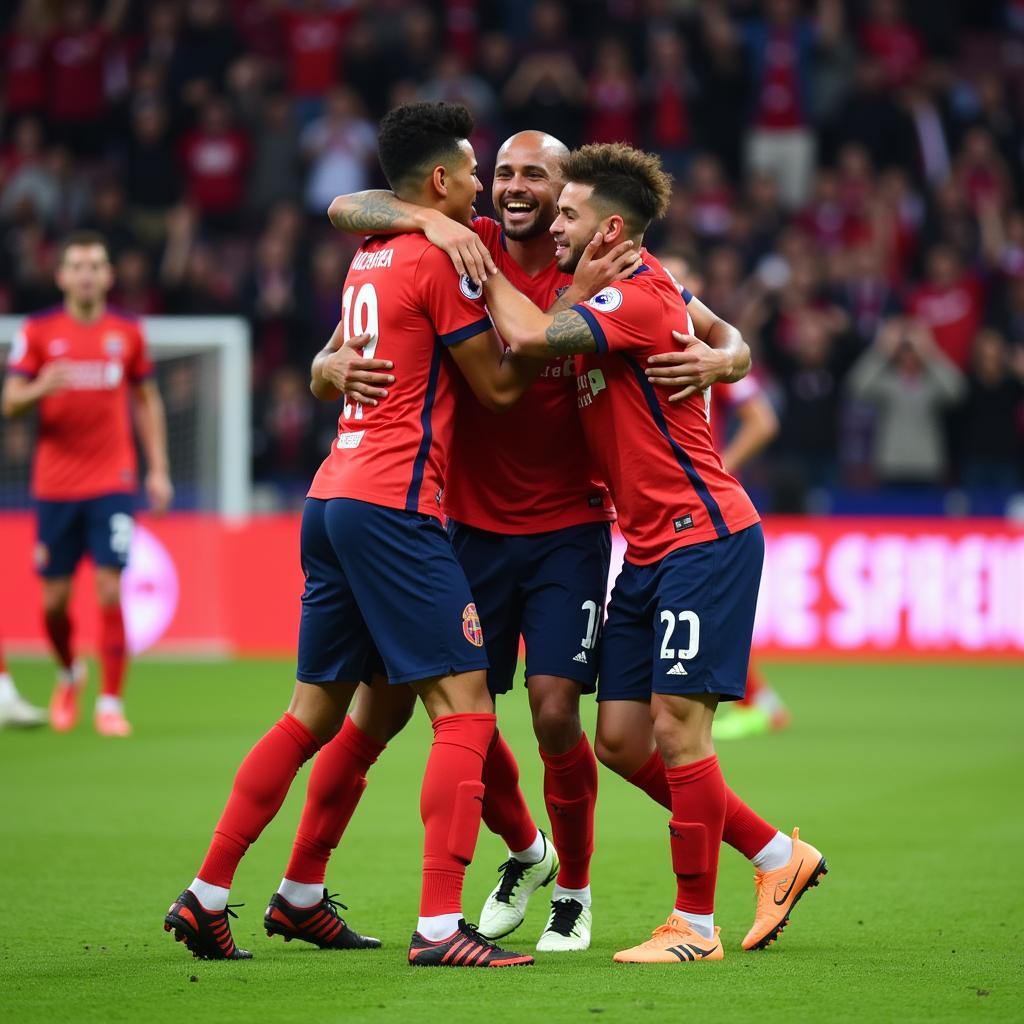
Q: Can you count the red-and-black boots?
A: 3